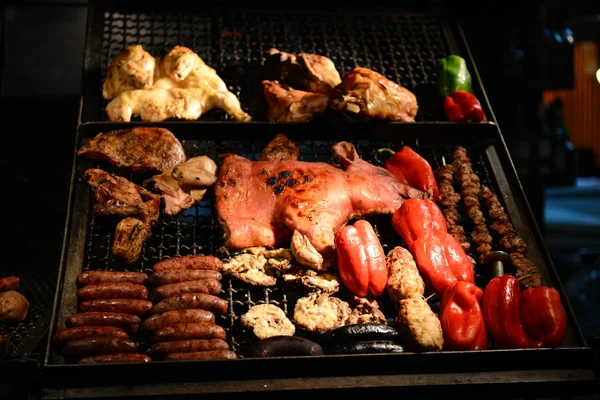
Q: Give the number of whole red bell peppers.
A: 8